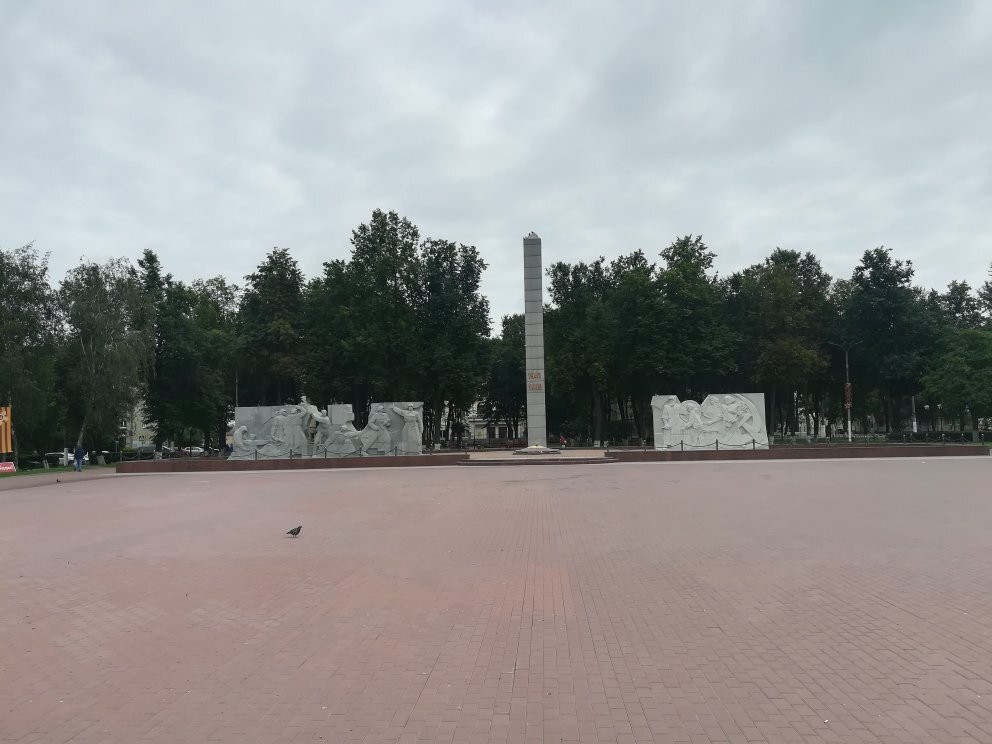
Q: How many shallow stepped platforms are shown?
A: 1